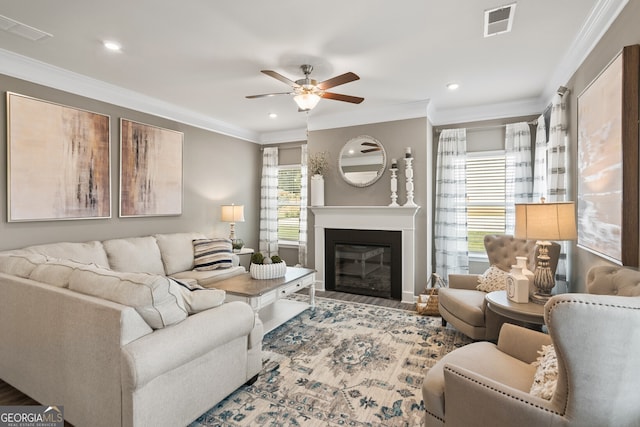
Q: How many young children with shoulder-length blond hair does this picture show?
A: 0